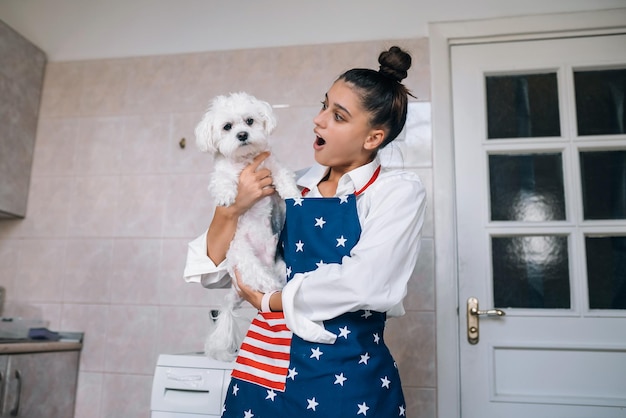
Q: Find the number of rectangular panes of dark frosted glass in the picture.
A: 6